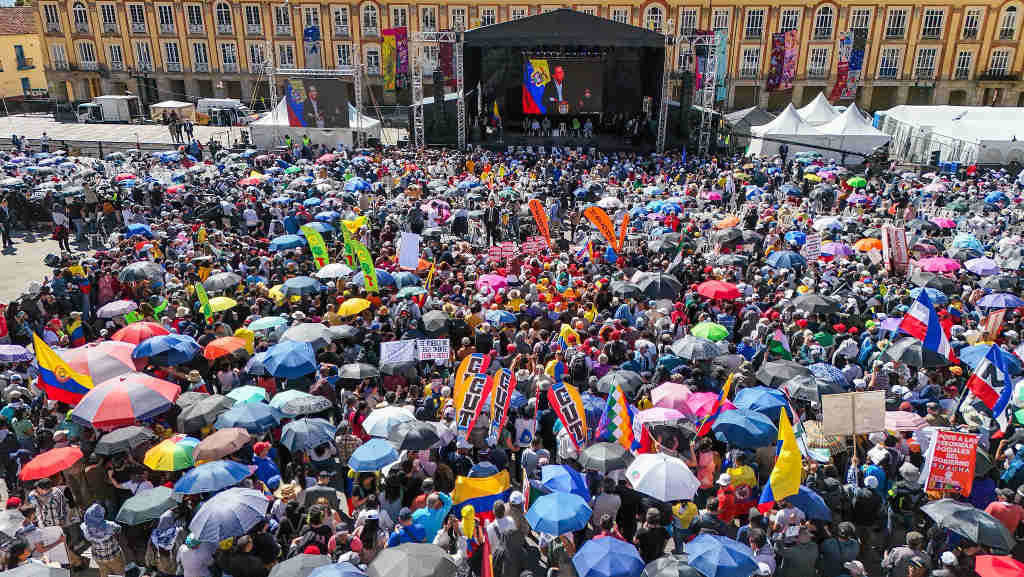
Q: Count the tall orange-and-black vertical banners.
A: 3